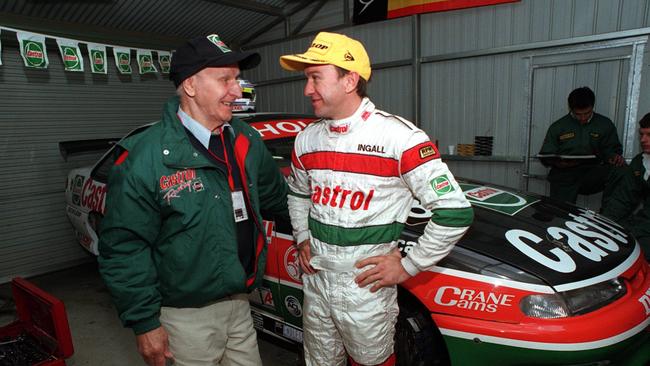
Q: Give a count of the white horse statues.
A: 0